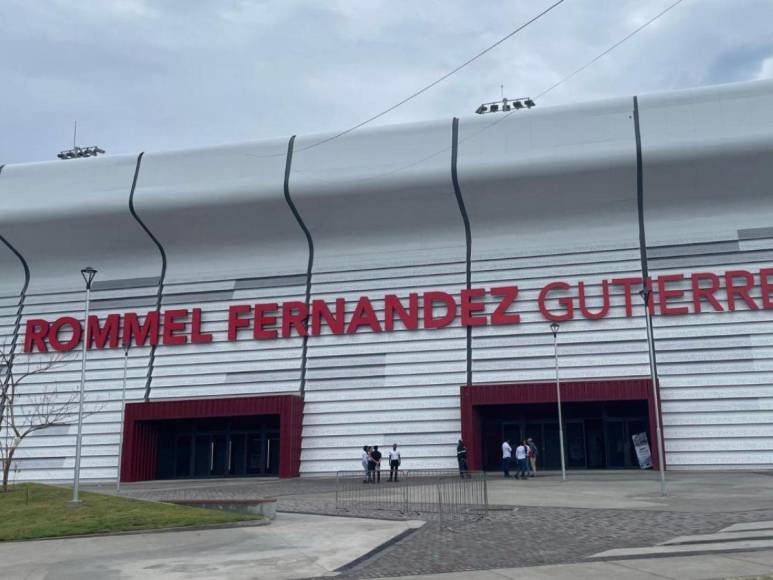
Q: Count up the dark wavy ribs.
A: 5